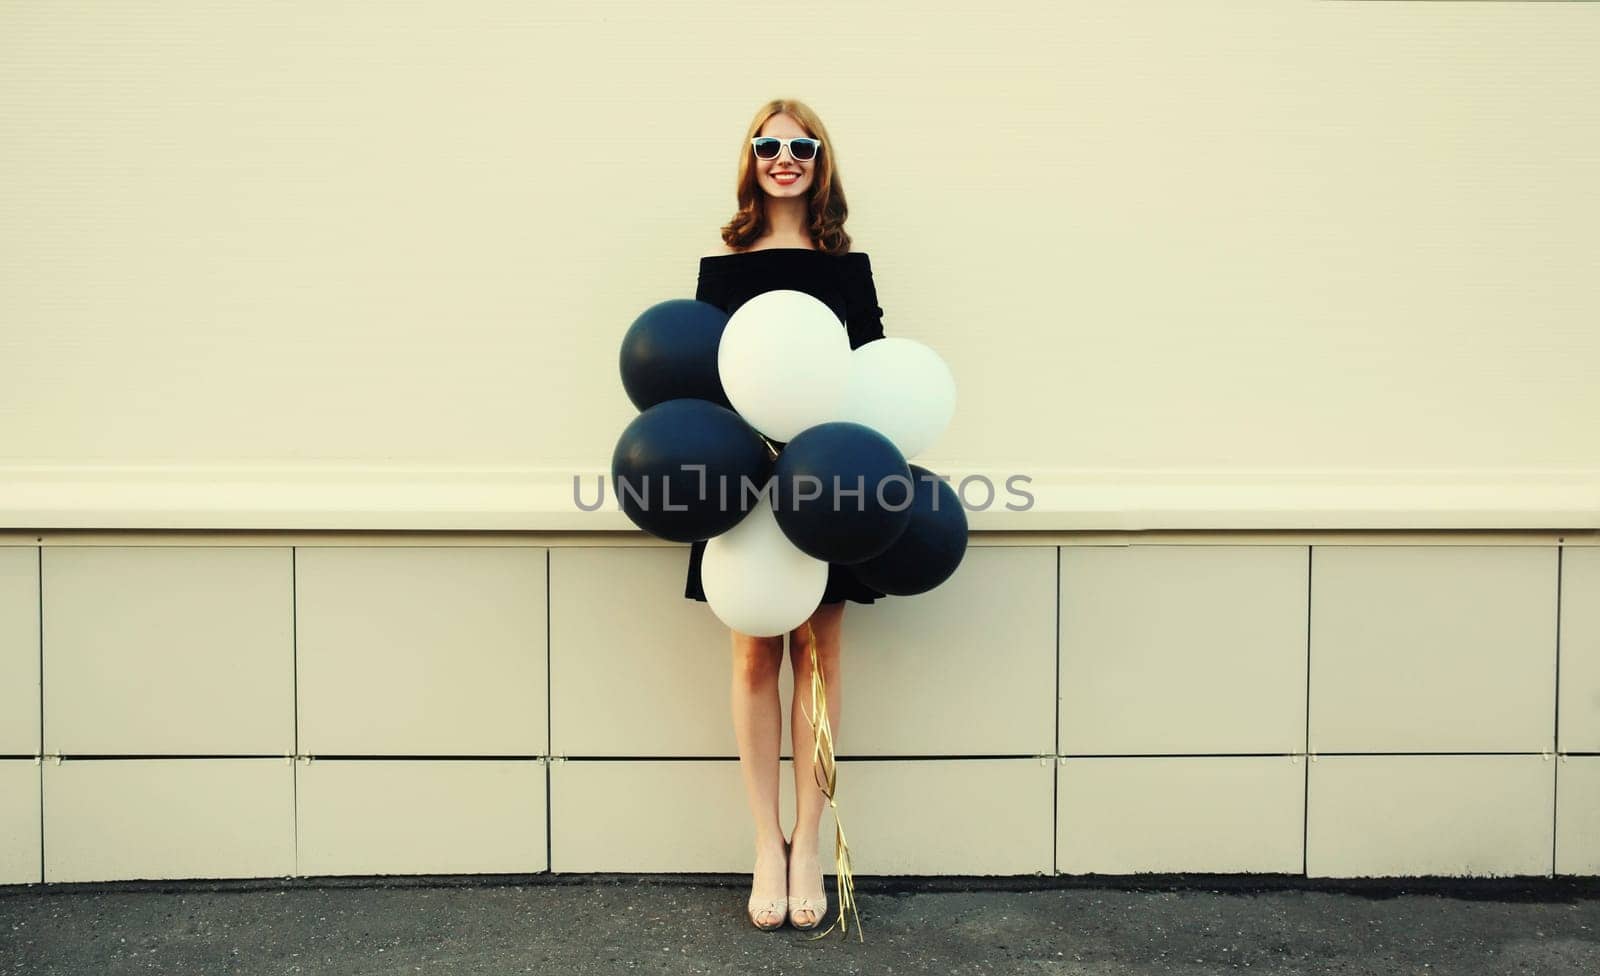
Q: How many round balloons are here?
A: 7